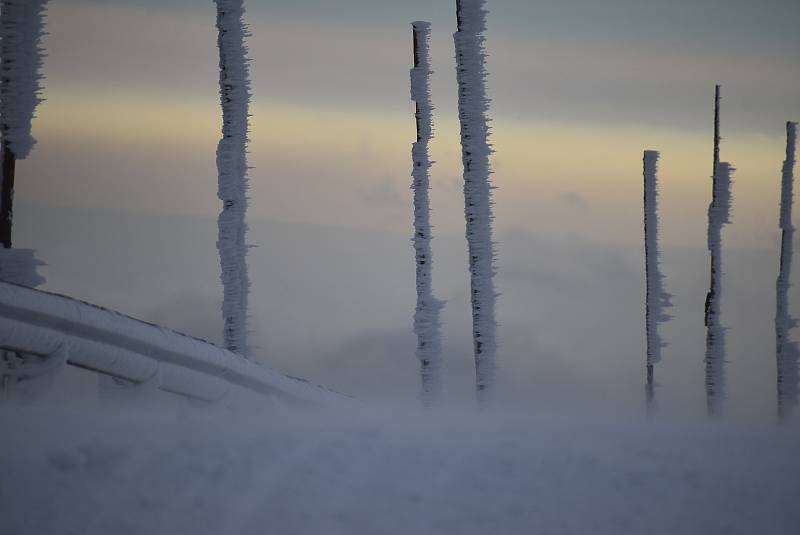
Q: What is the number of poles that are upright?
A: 7